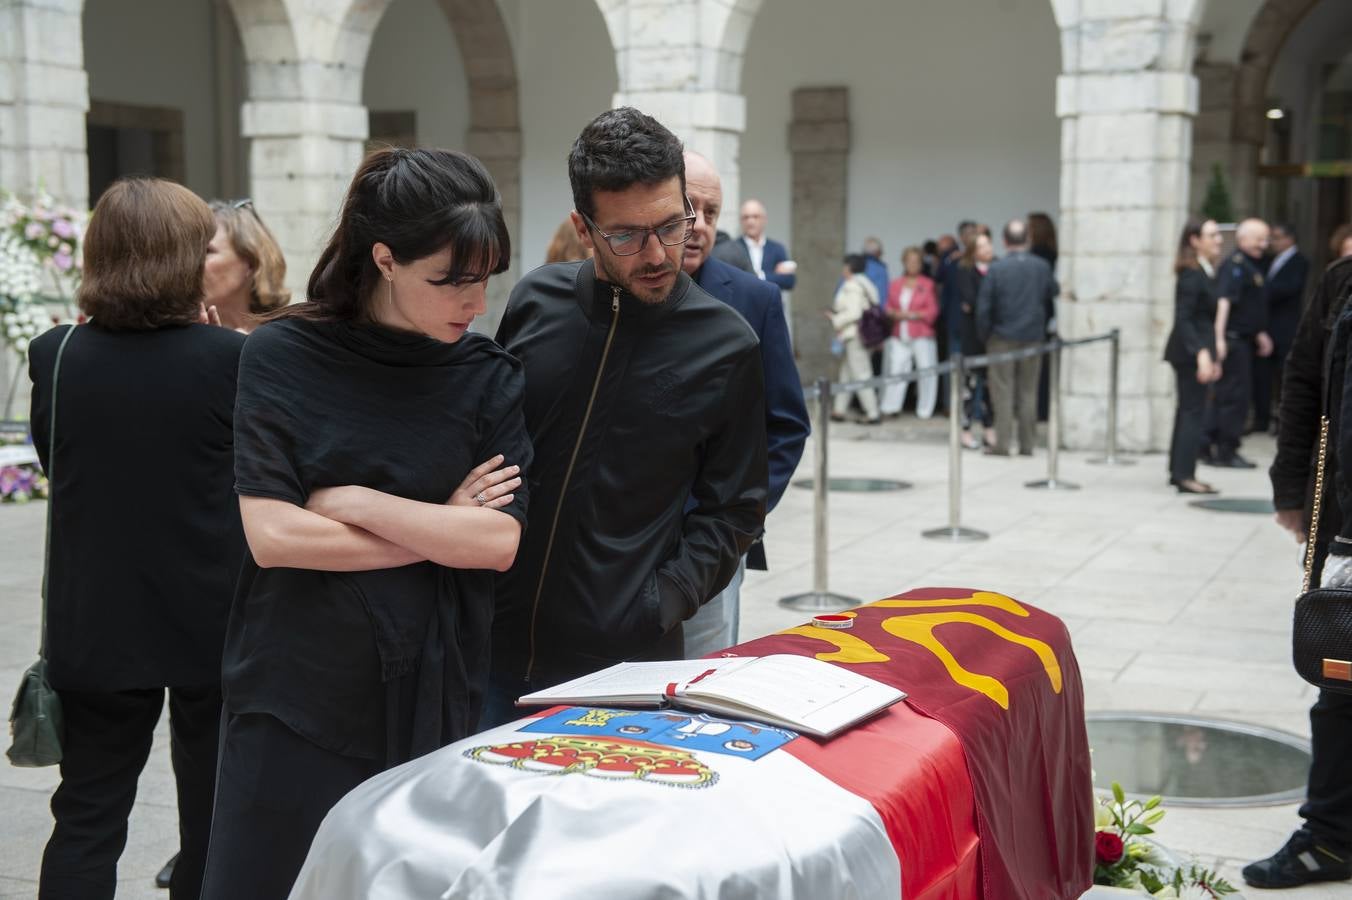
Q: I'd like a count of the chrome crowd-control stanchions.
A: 4